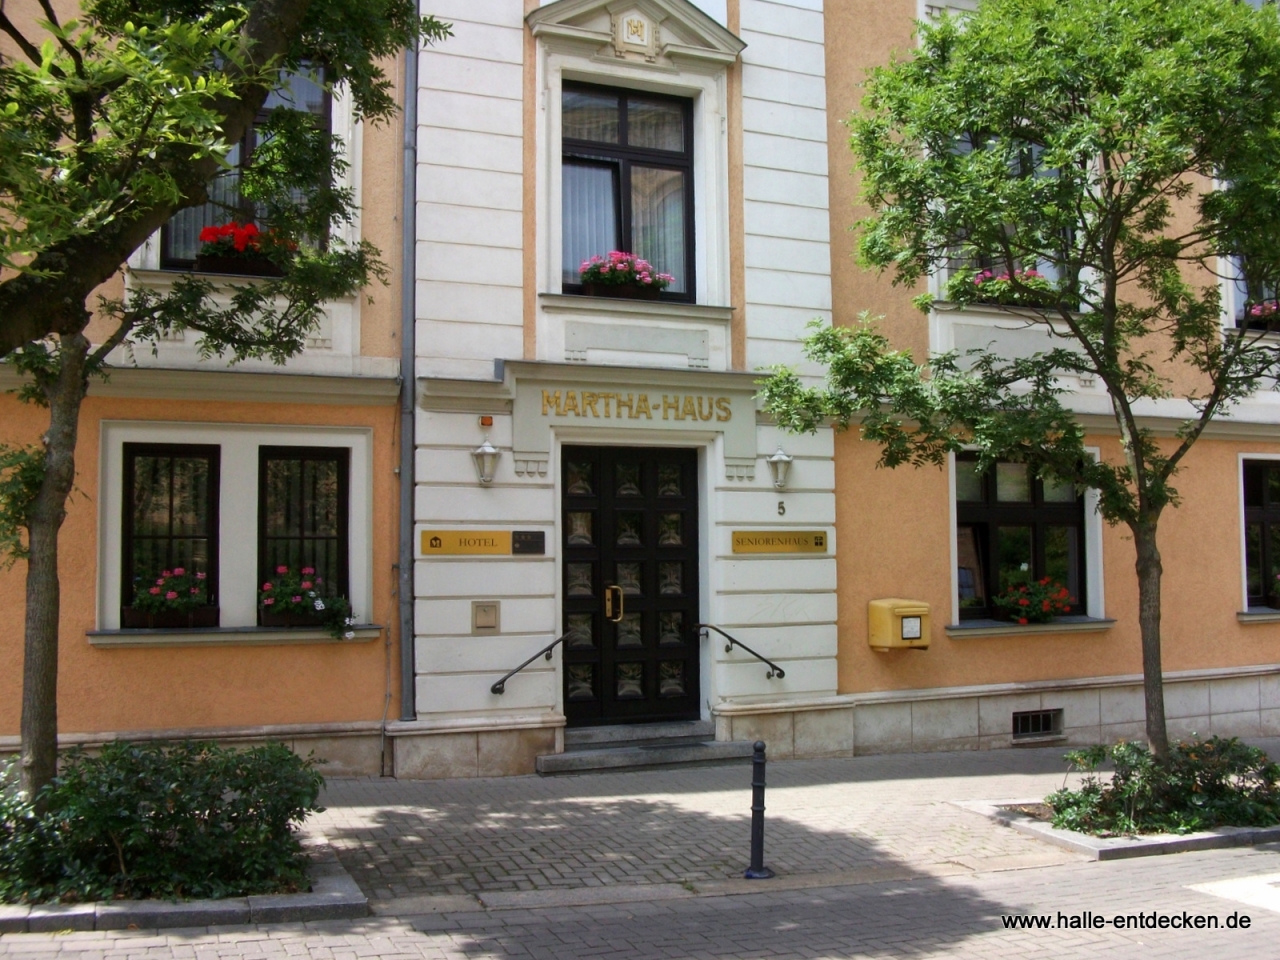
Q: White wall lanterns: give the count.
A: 2